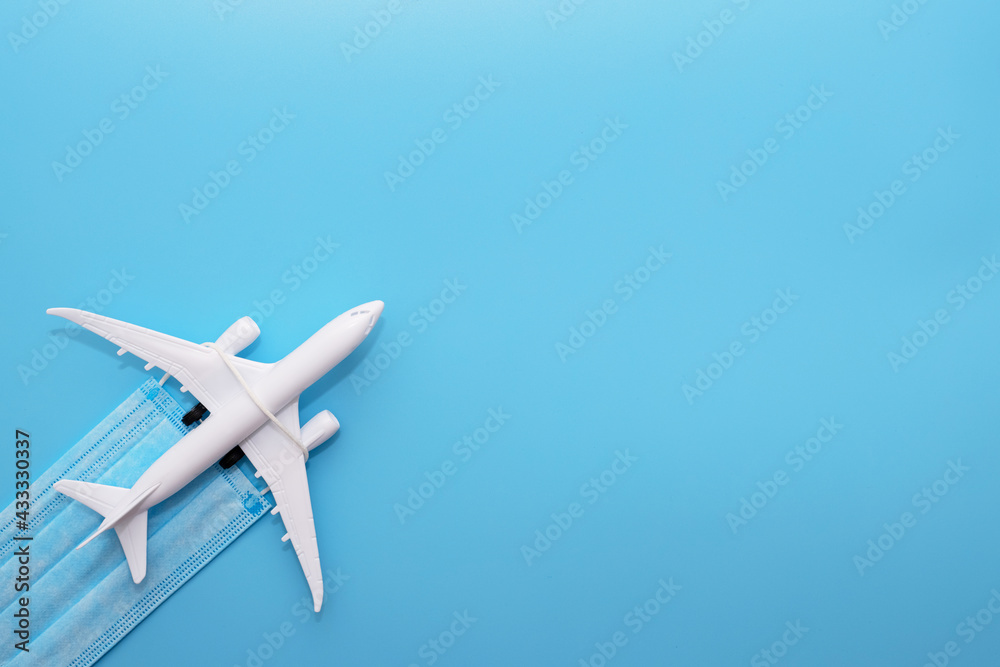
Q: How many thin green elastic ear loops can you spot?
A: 0